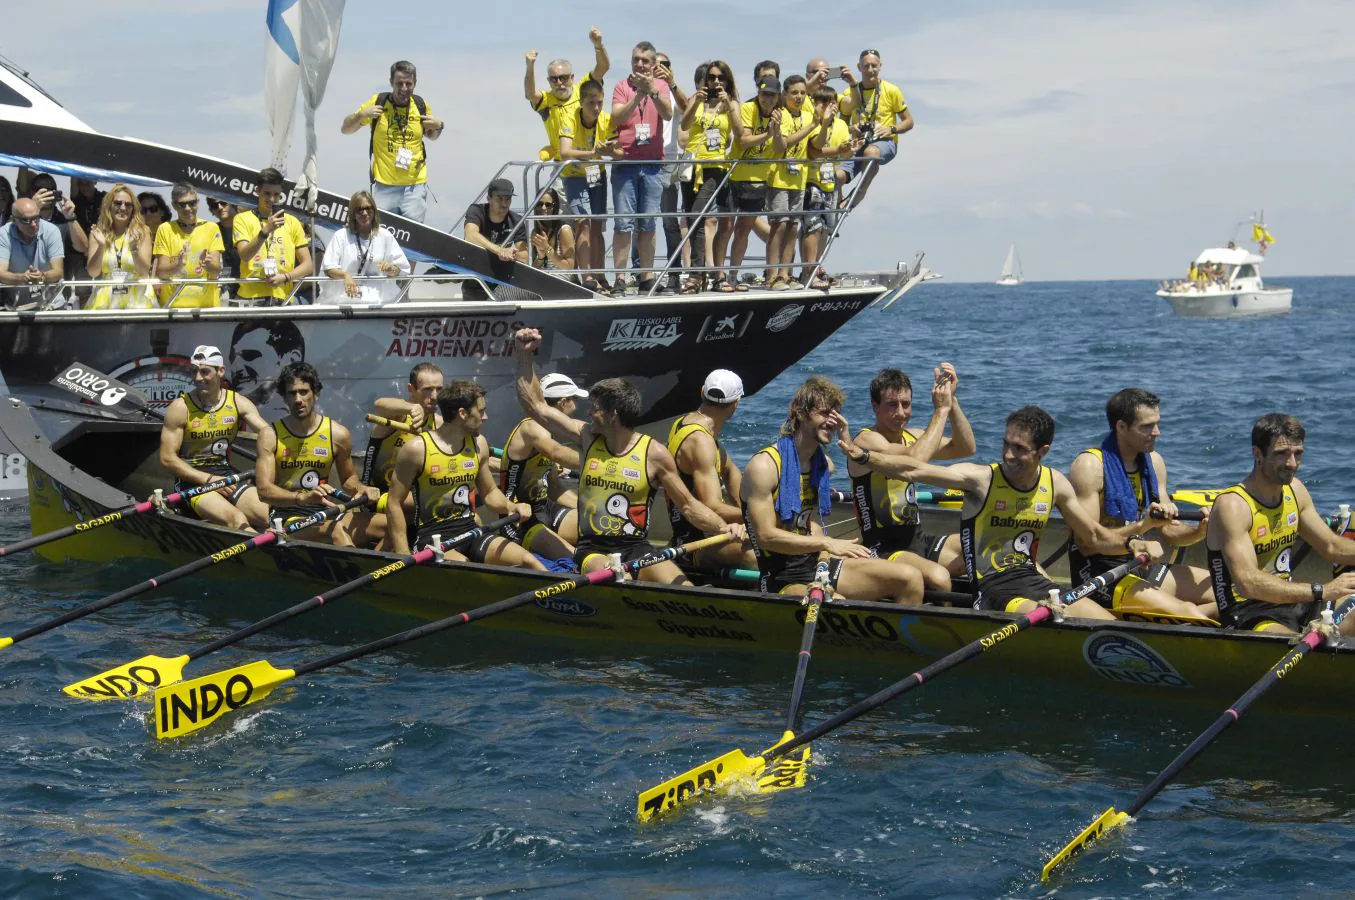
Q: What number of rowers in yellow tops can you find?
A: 12